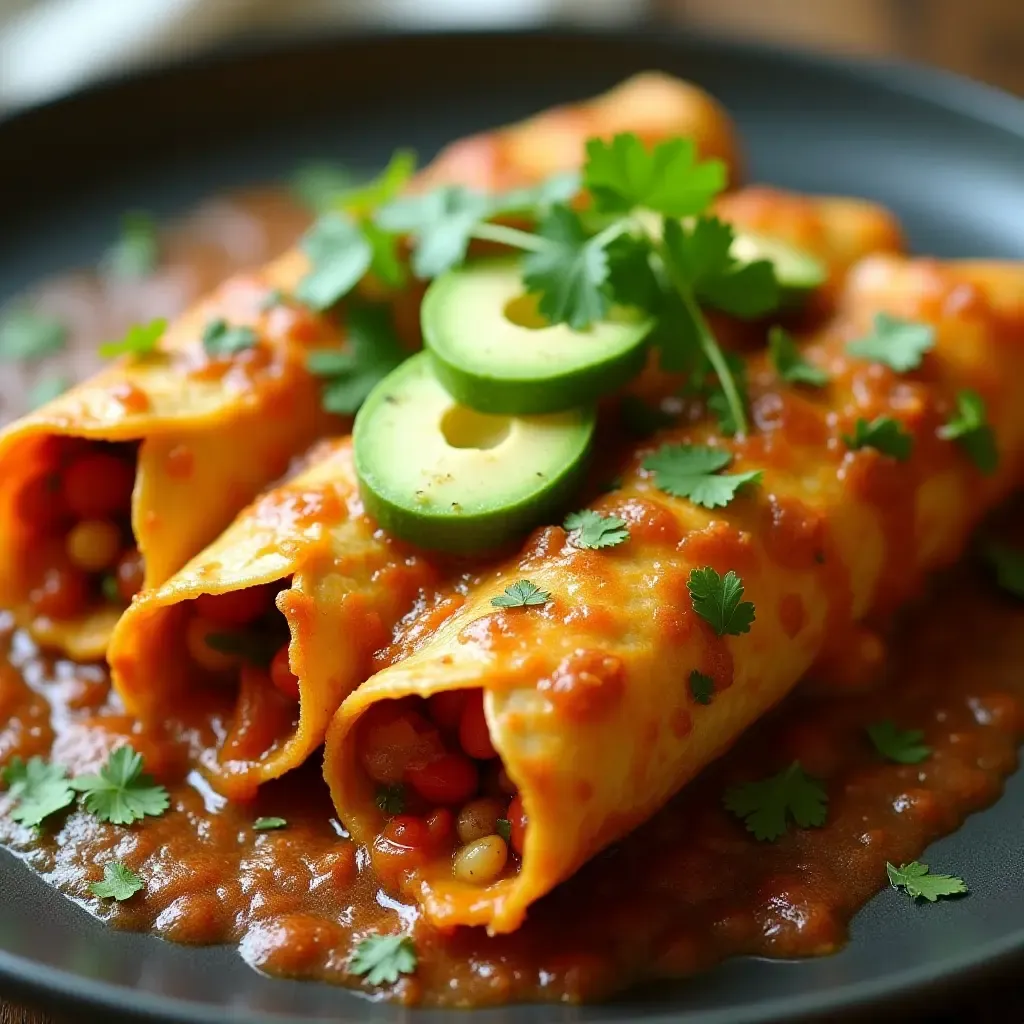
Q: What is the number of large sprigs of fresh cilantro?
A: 1